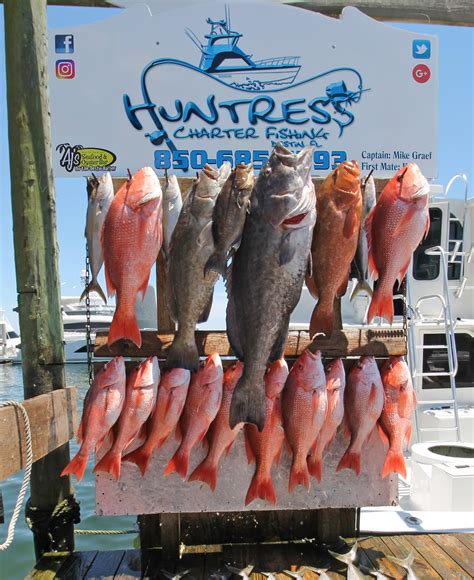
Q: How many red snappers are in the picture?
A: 12